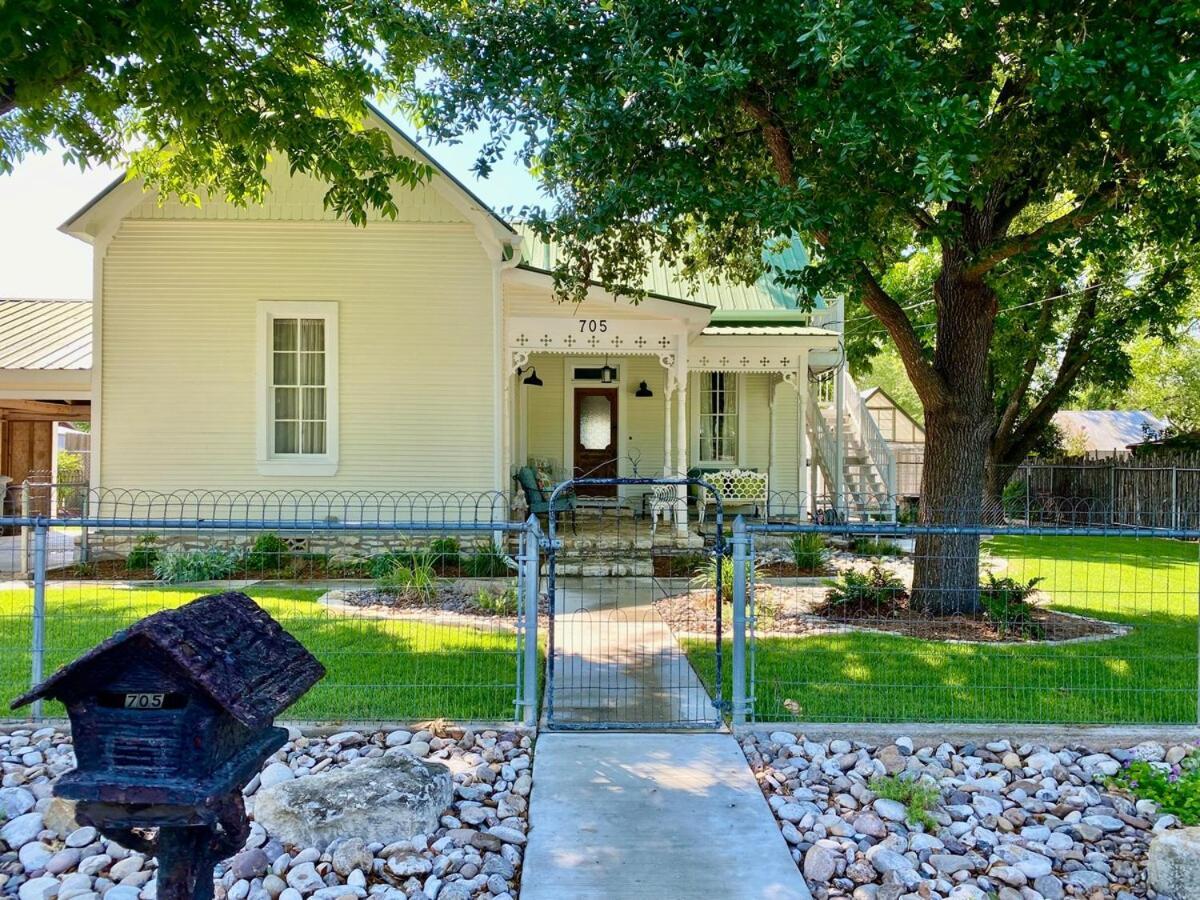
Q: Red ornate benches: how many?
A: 0